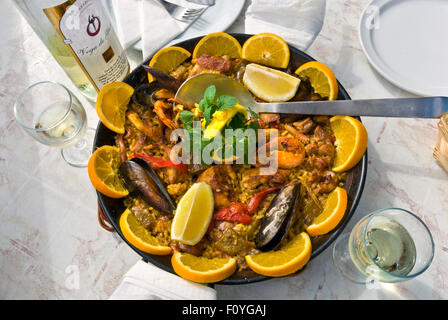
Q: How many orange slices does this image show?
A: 11